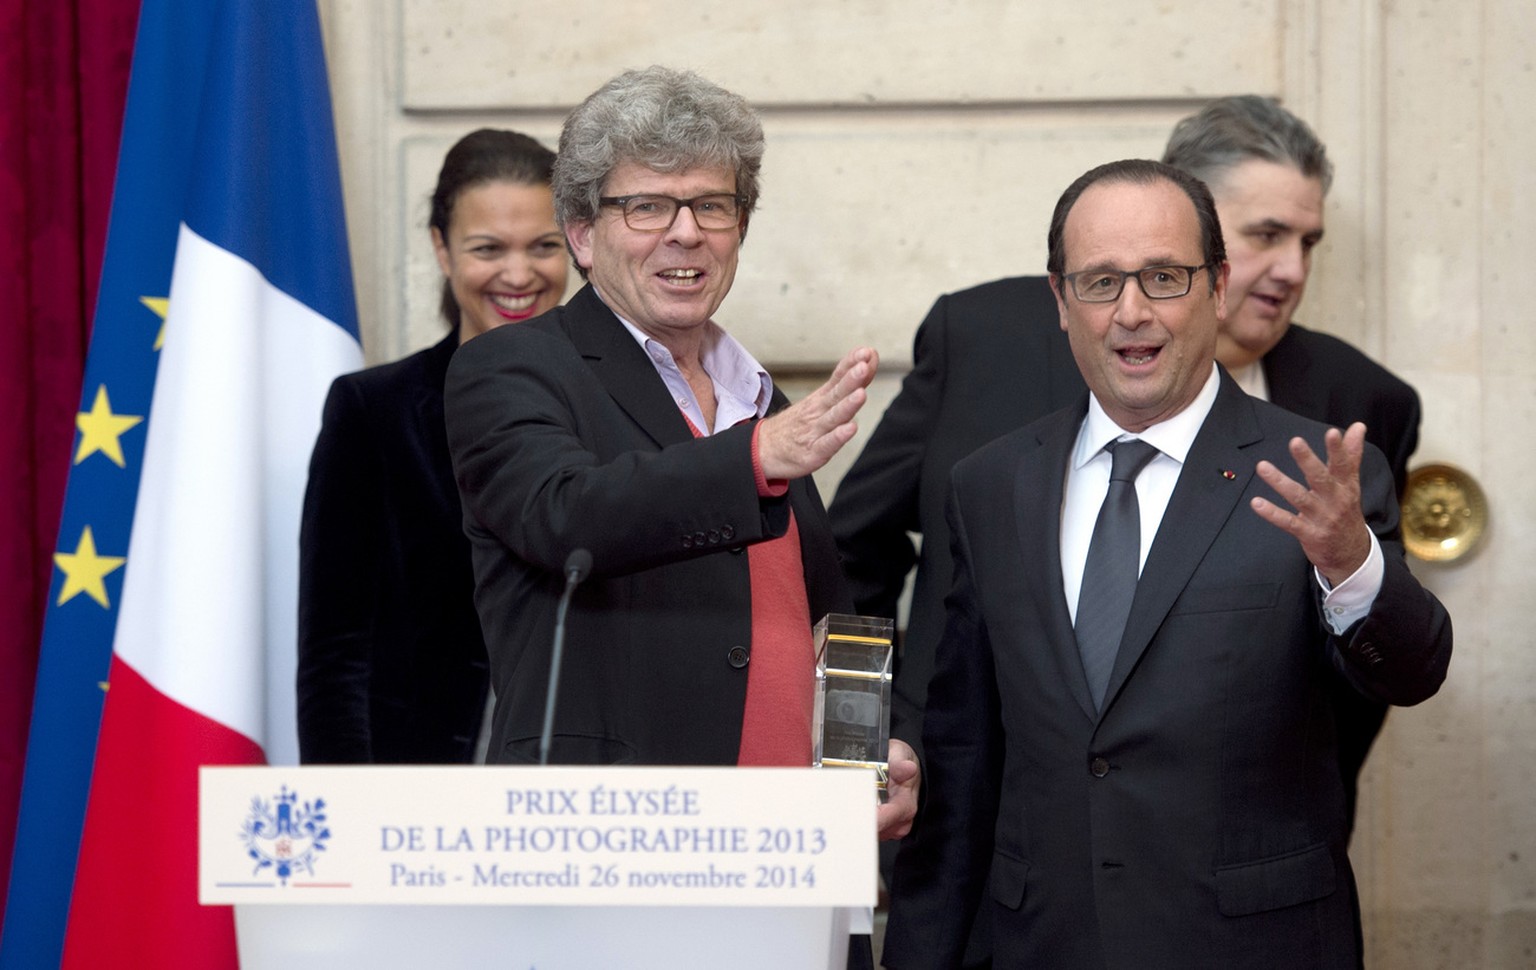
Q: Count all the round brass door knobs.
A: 1